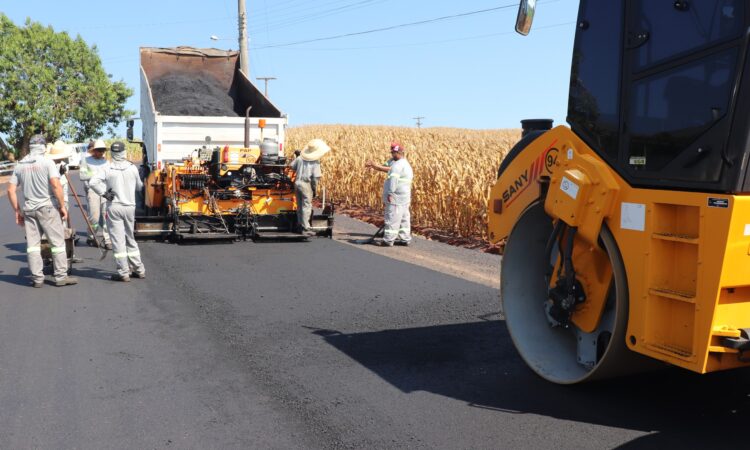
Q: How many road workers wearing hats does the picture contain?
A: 6